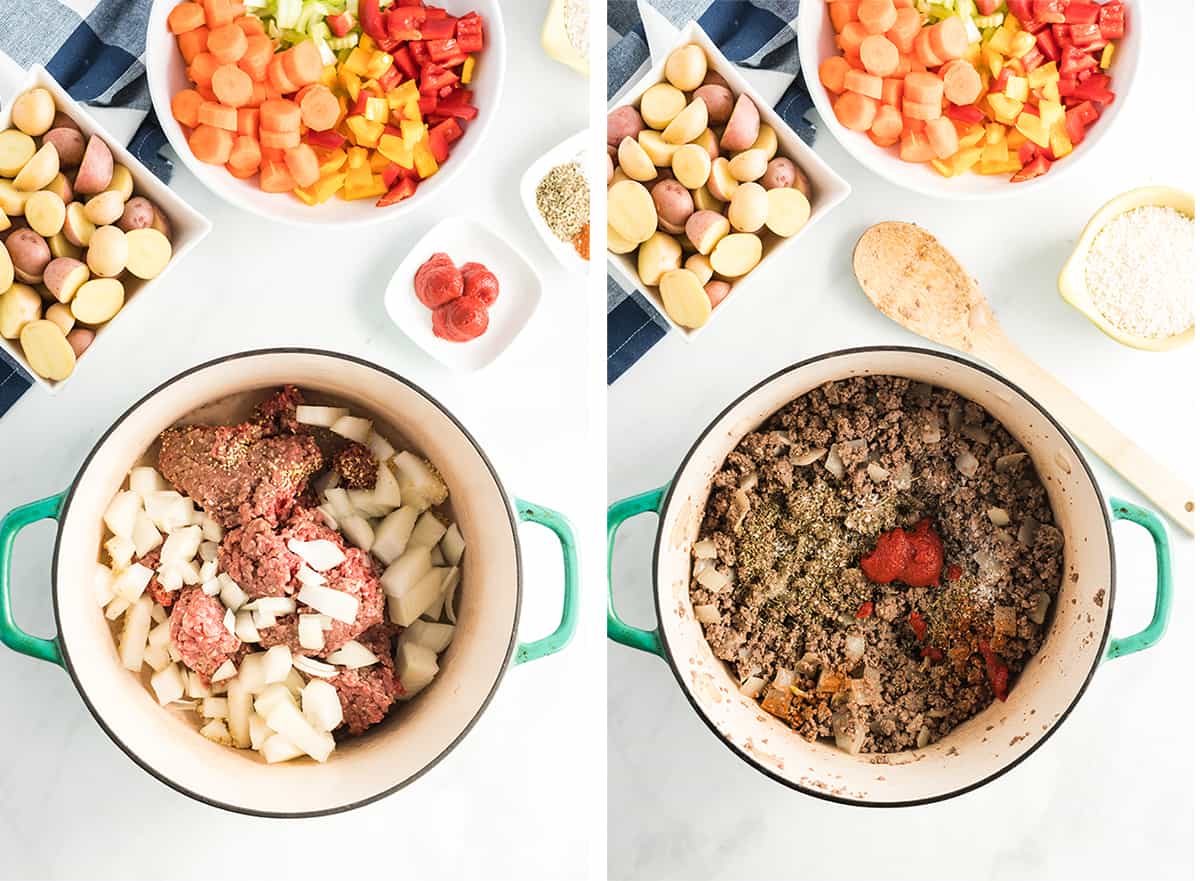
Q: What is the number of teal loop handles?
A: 4